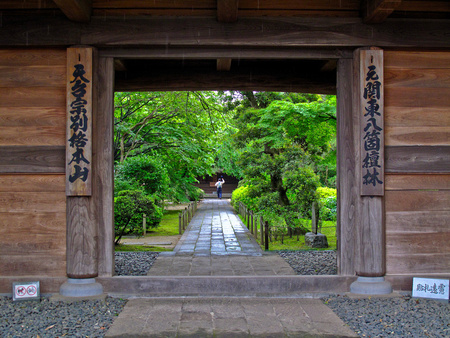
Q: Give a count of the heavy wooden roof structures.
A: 1